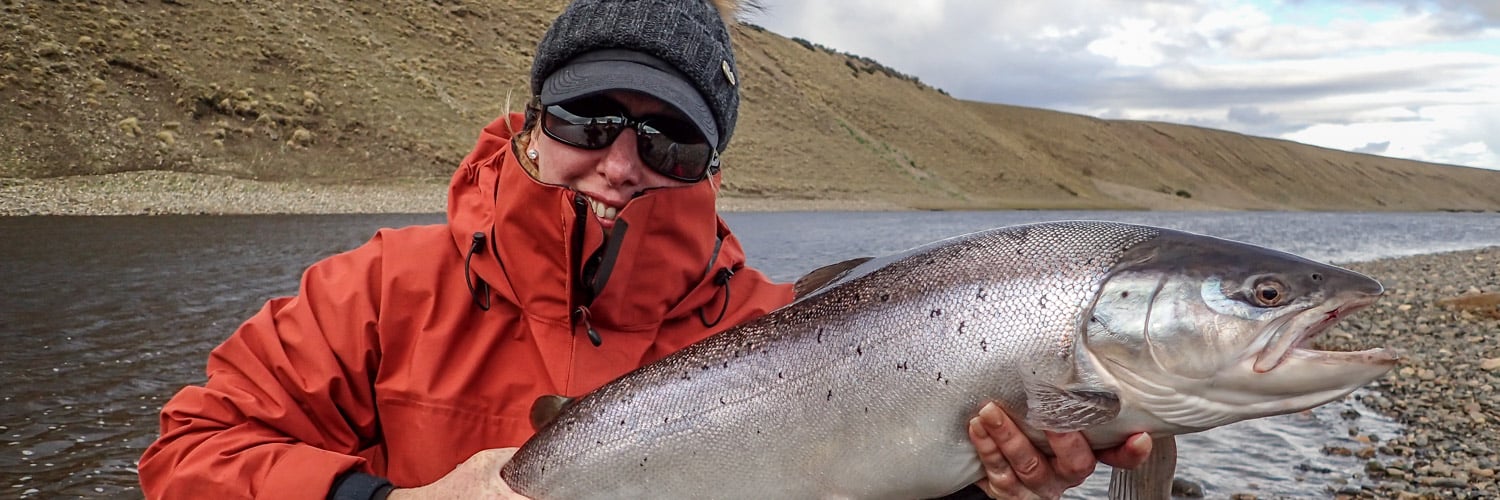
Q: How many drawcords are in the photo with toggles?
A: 2